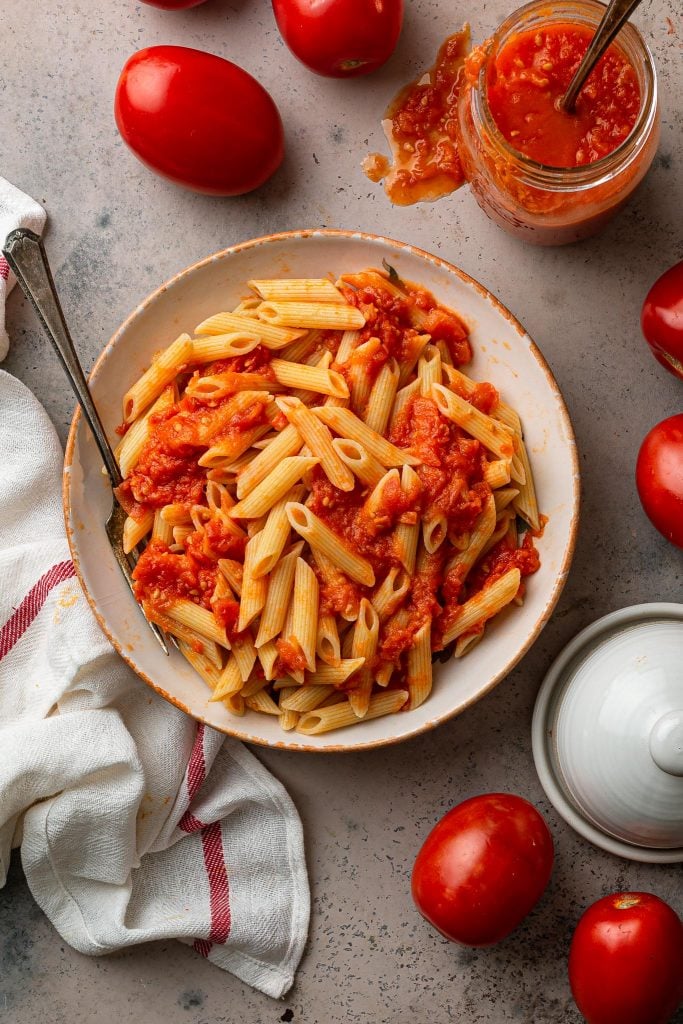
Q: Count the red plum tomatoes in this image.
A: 7